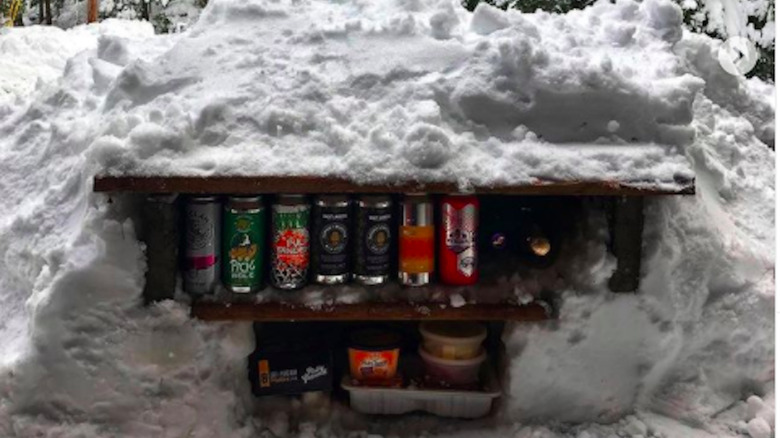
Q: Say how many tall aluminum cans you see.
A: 7